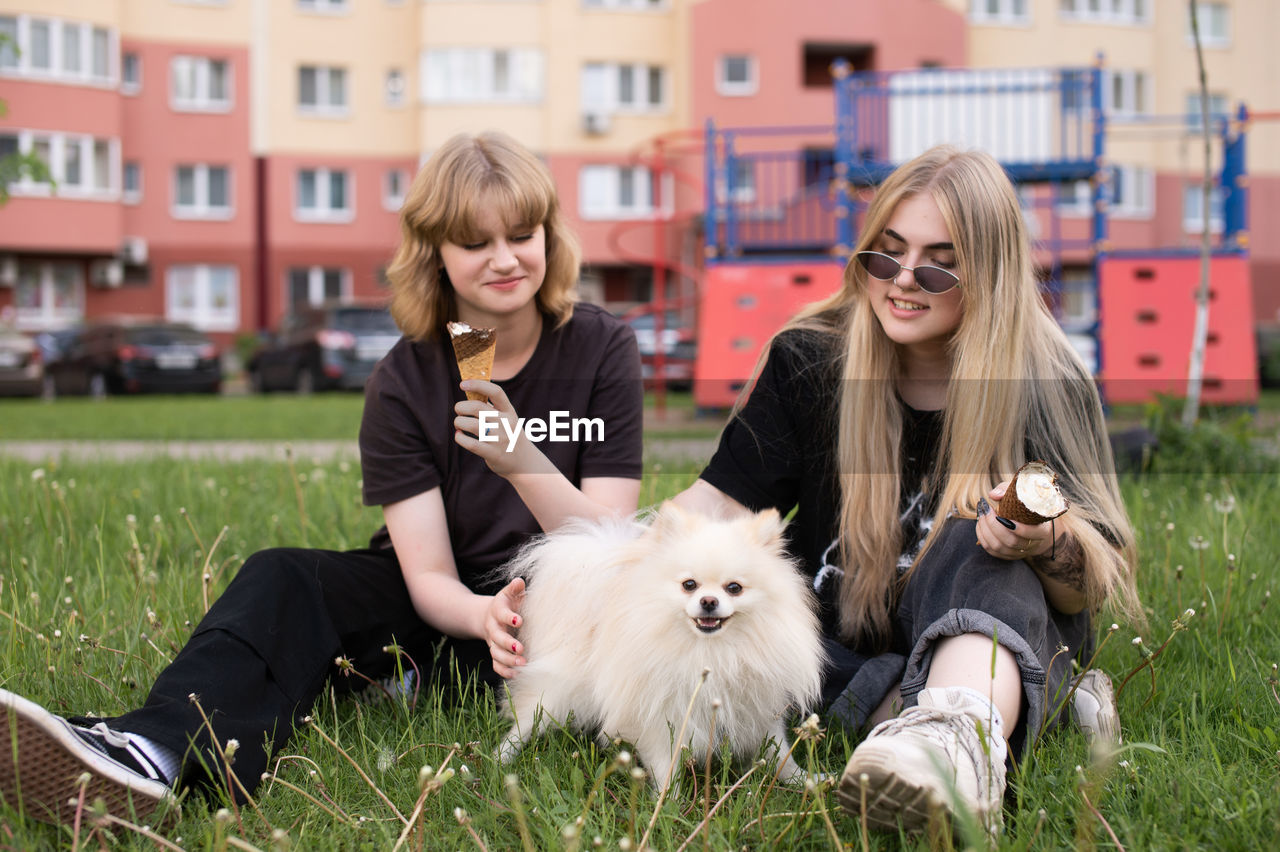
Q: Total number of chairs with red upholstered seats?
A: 0